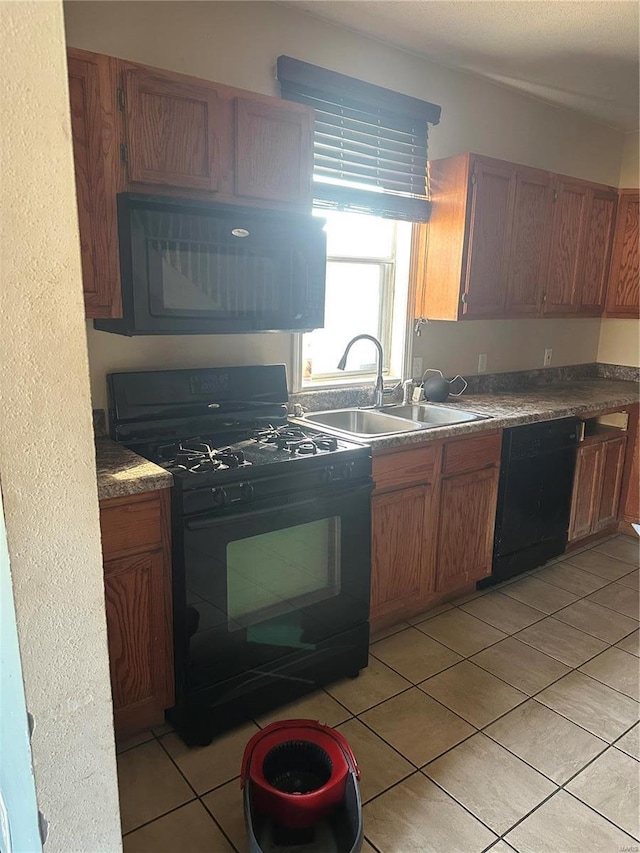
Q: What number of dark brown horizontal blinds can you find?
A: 1